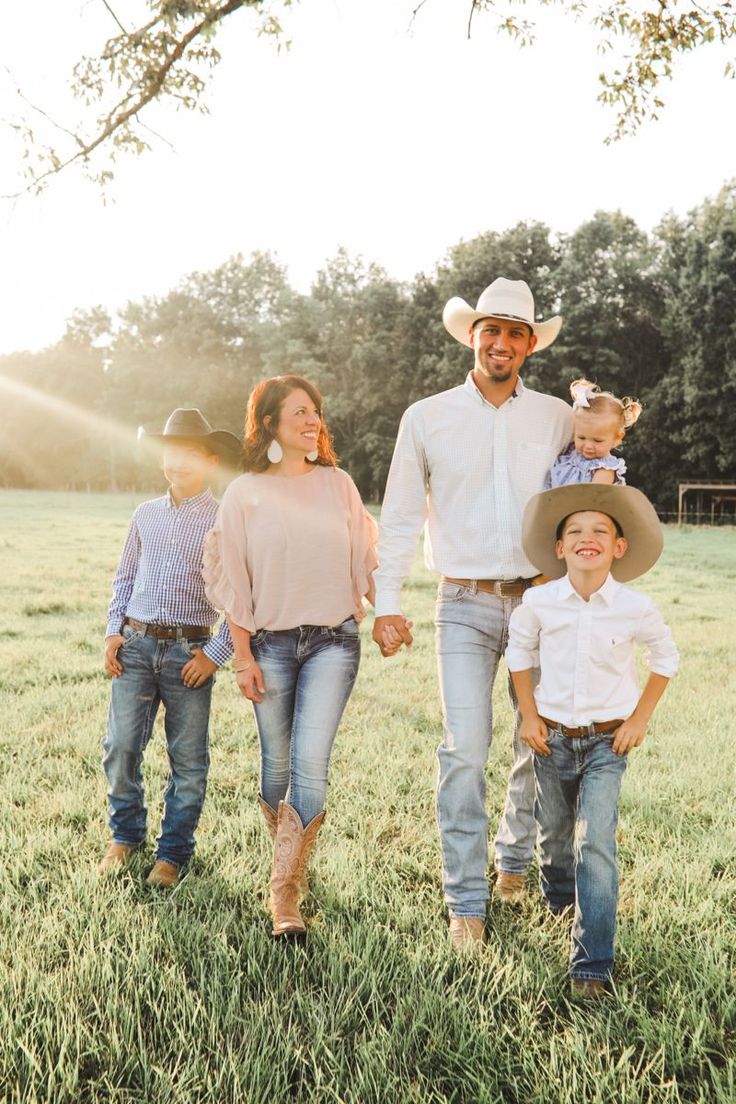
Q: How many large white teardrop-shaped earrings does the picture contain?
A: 2